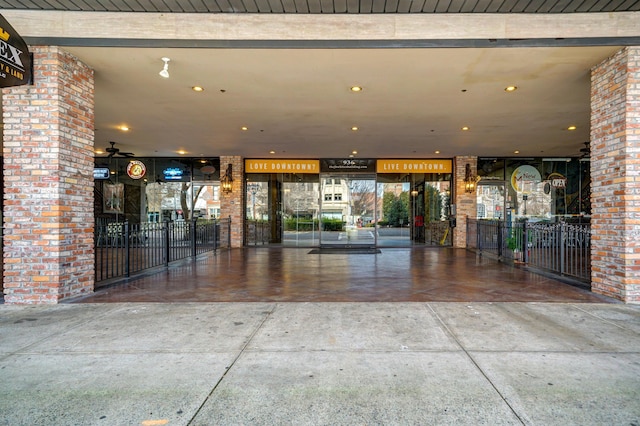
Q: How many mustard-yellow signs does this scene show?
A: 2